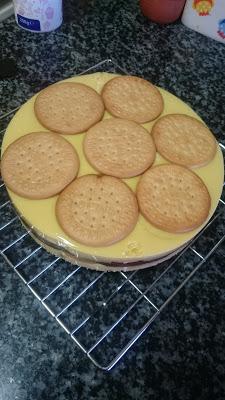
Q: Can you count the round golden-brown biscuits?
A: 7